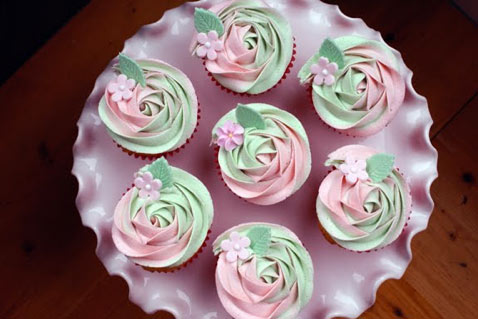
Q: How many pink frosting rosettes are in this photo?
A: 7